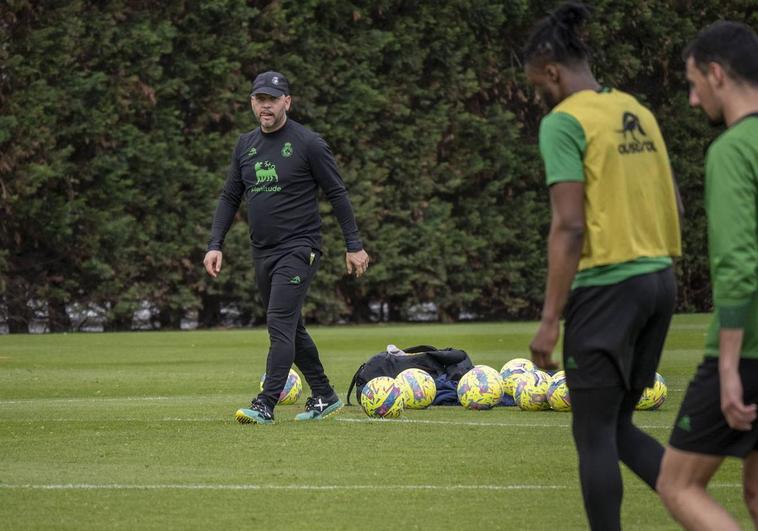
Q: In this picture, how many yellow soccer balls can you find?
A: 8